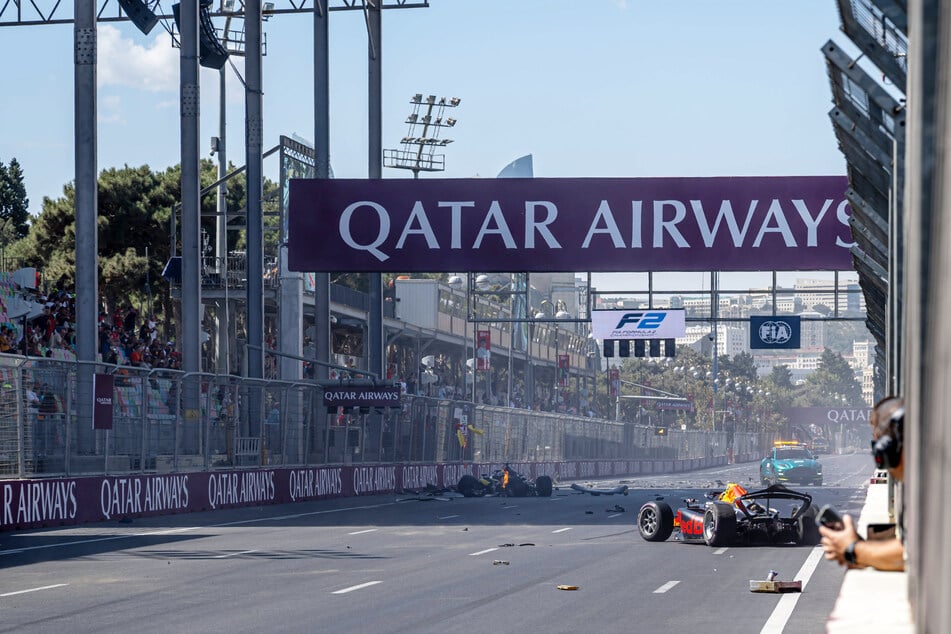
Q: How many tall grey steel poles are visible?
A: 5